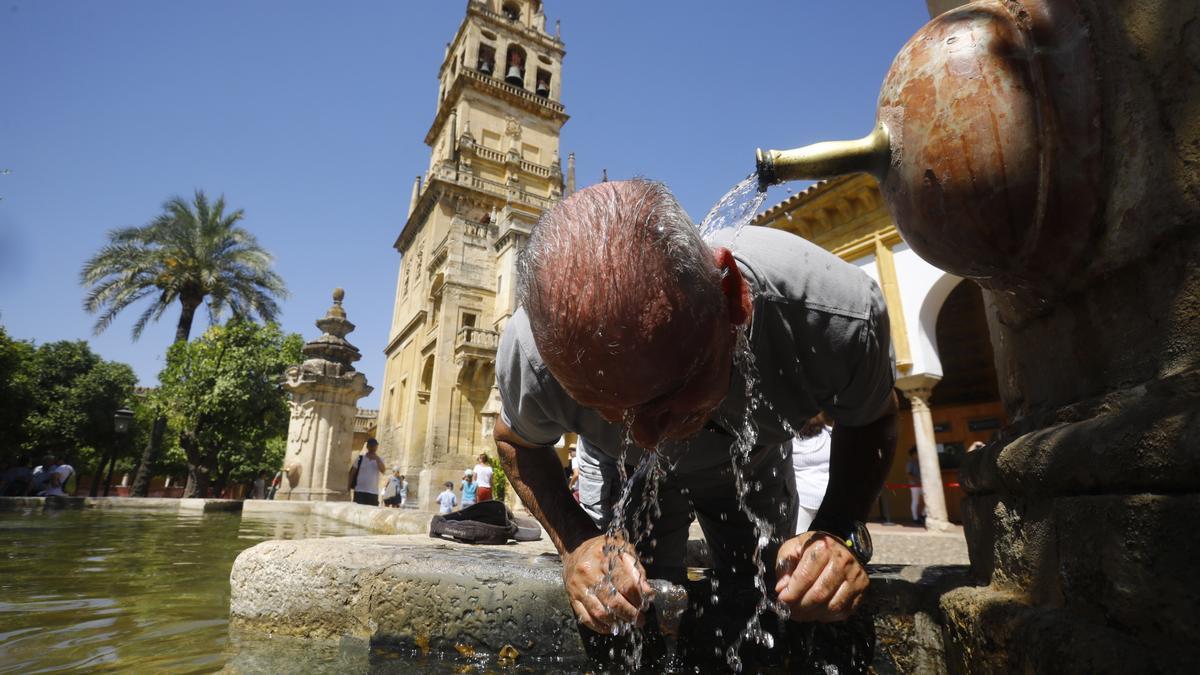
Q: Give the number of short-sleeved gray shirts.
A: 1